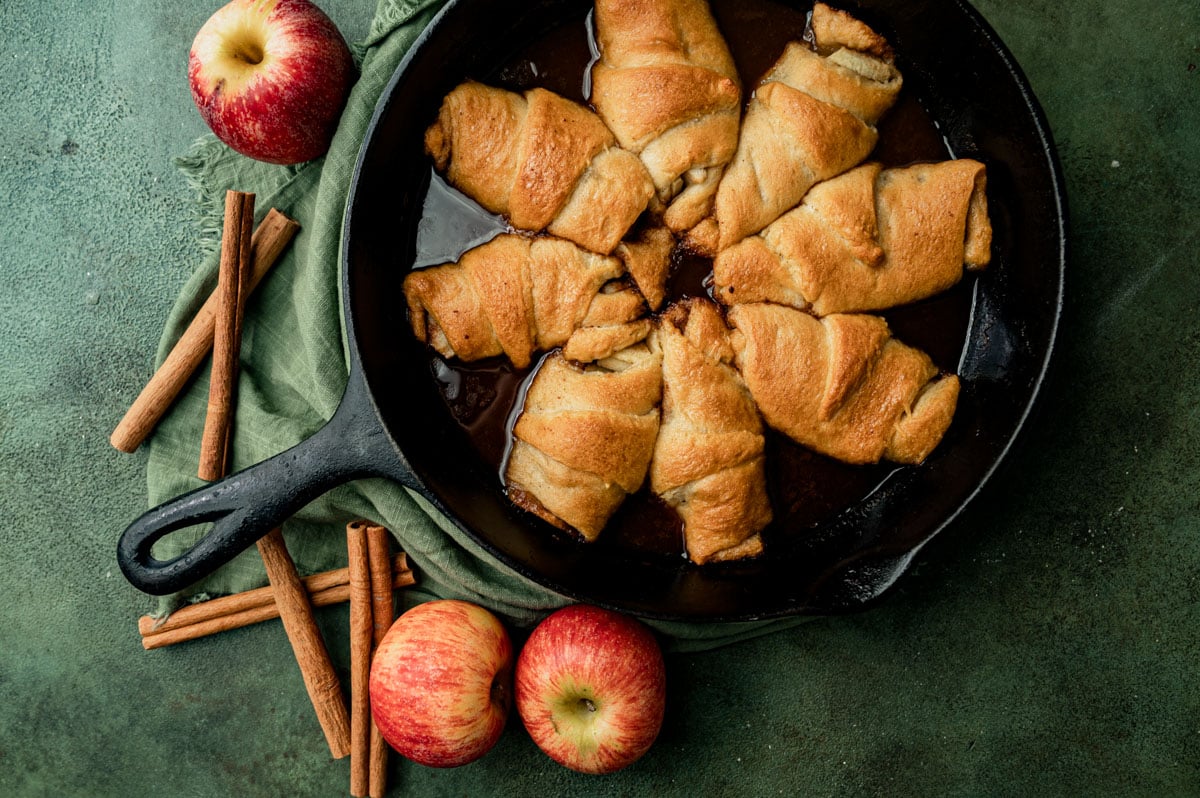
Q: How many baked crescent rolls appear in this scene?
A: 8